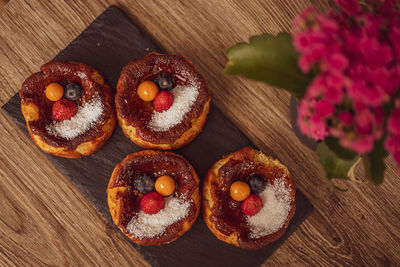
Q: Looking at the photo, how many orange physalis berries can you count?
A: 4